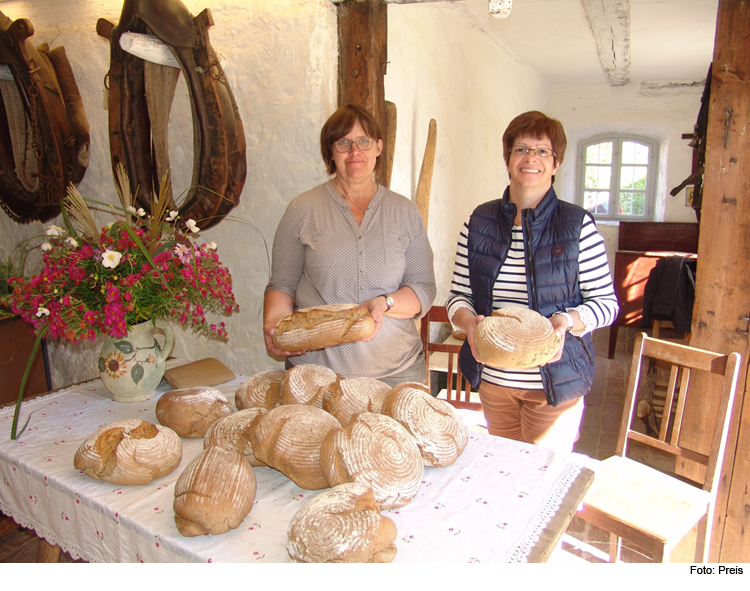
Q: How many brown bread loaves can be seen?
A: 13